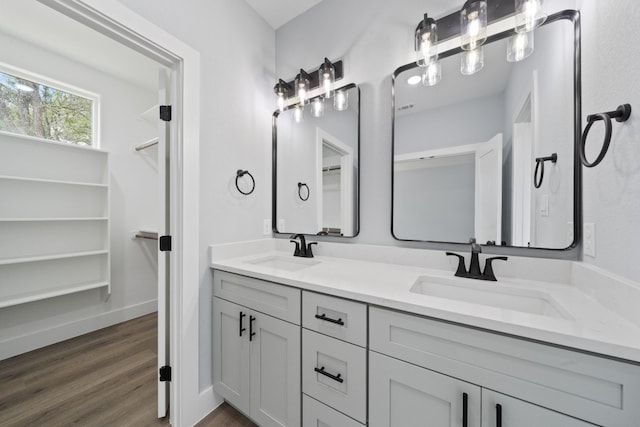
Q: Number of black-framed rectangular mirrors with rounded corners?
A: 2